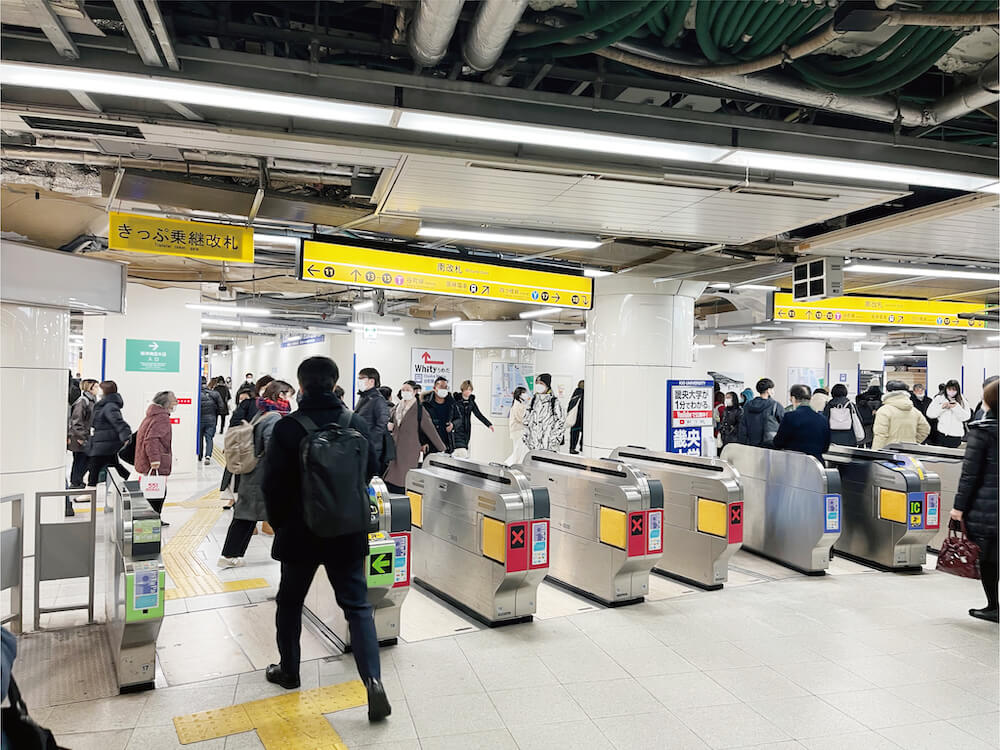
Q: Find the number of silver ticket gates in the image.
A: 8